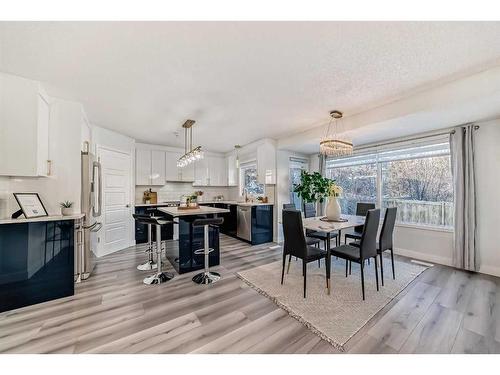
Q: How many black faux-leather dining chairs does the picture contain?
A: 6